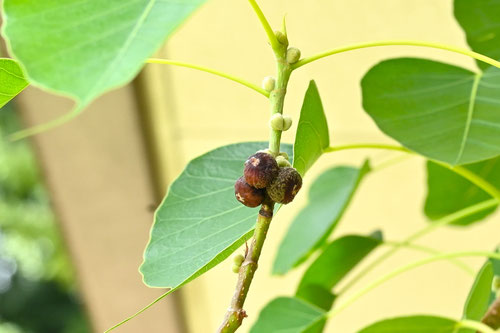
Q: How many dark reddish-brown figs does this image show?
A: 3